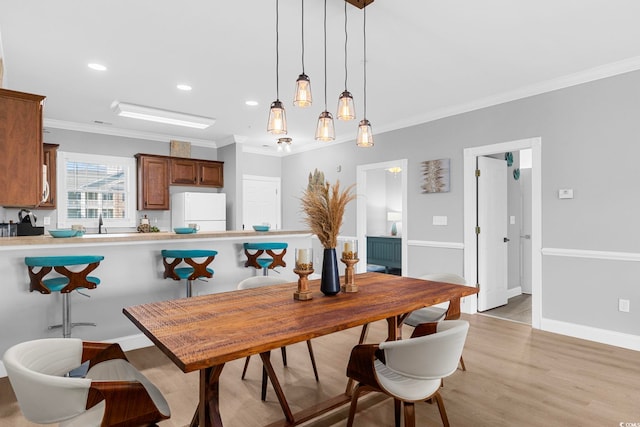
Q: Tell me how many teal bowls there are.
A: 3